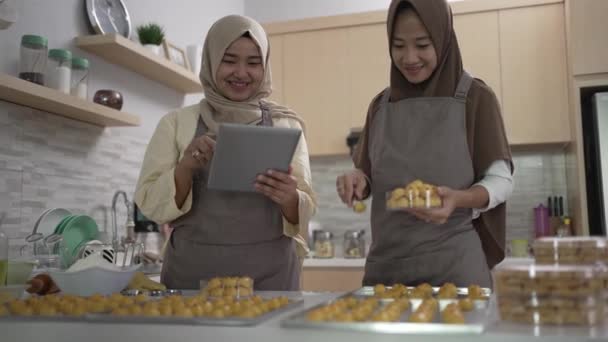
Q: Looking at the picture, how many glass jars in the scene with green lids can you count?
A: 3